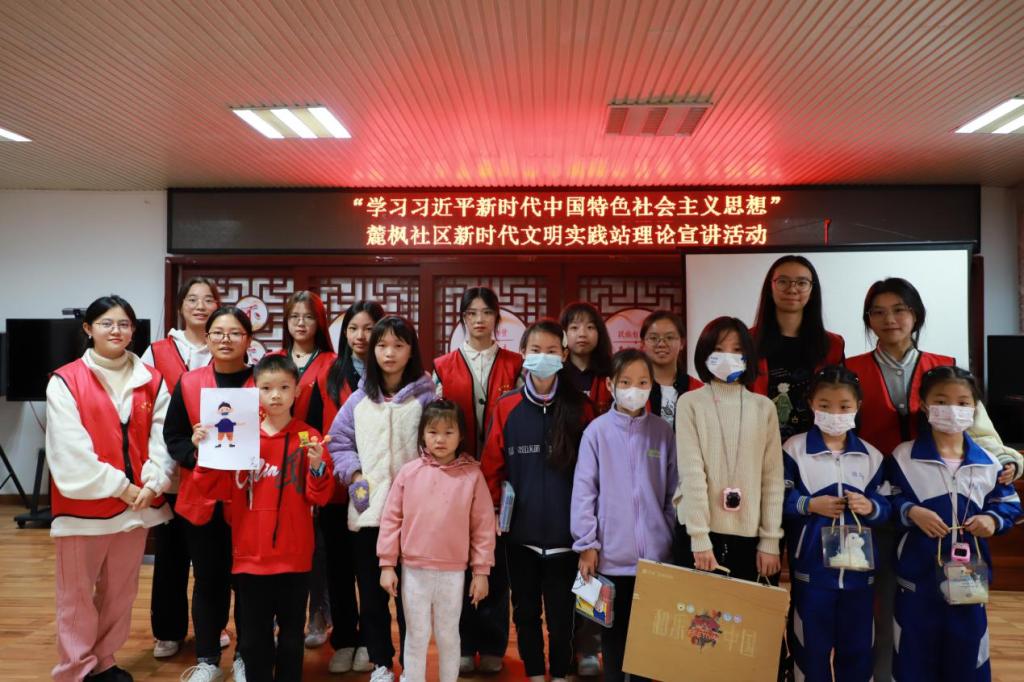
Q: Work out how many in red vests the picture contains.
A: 10